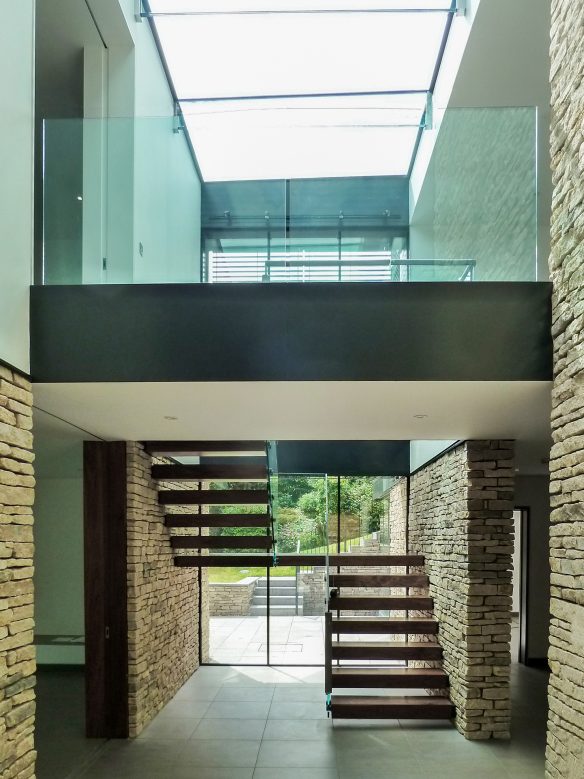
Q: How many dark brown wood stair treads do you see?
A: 12